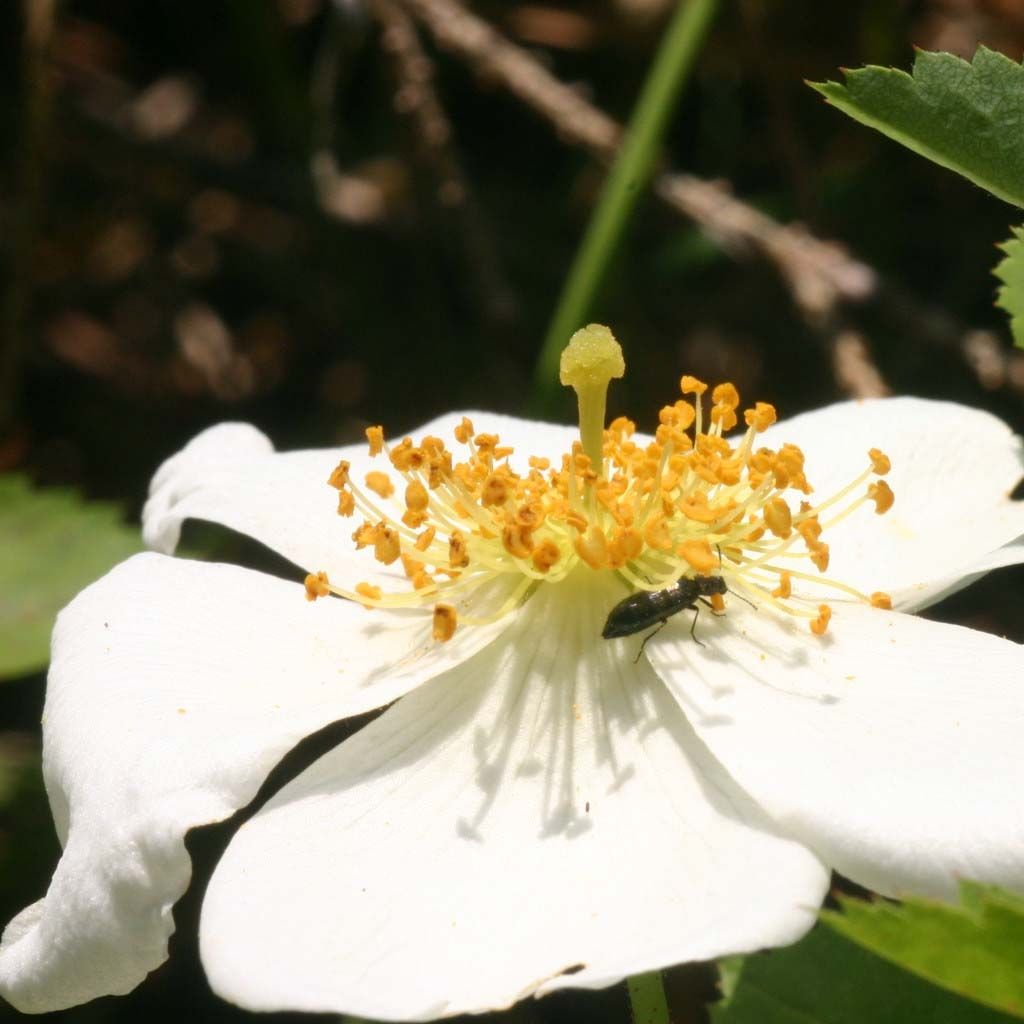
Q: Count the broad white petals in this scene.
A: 5